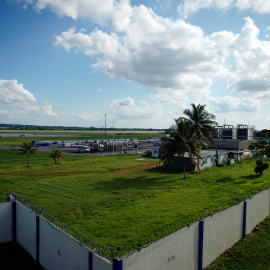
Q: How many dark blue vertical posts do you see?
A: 6